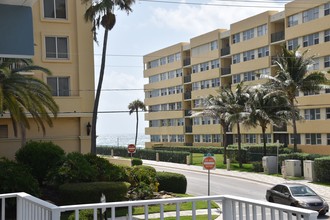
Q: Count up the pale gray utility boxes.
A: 3